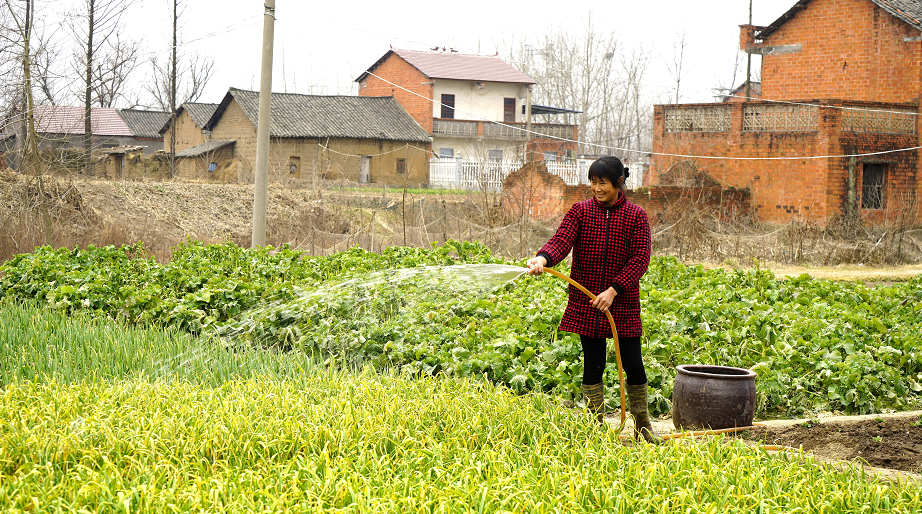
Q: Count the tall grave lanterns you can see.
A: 0